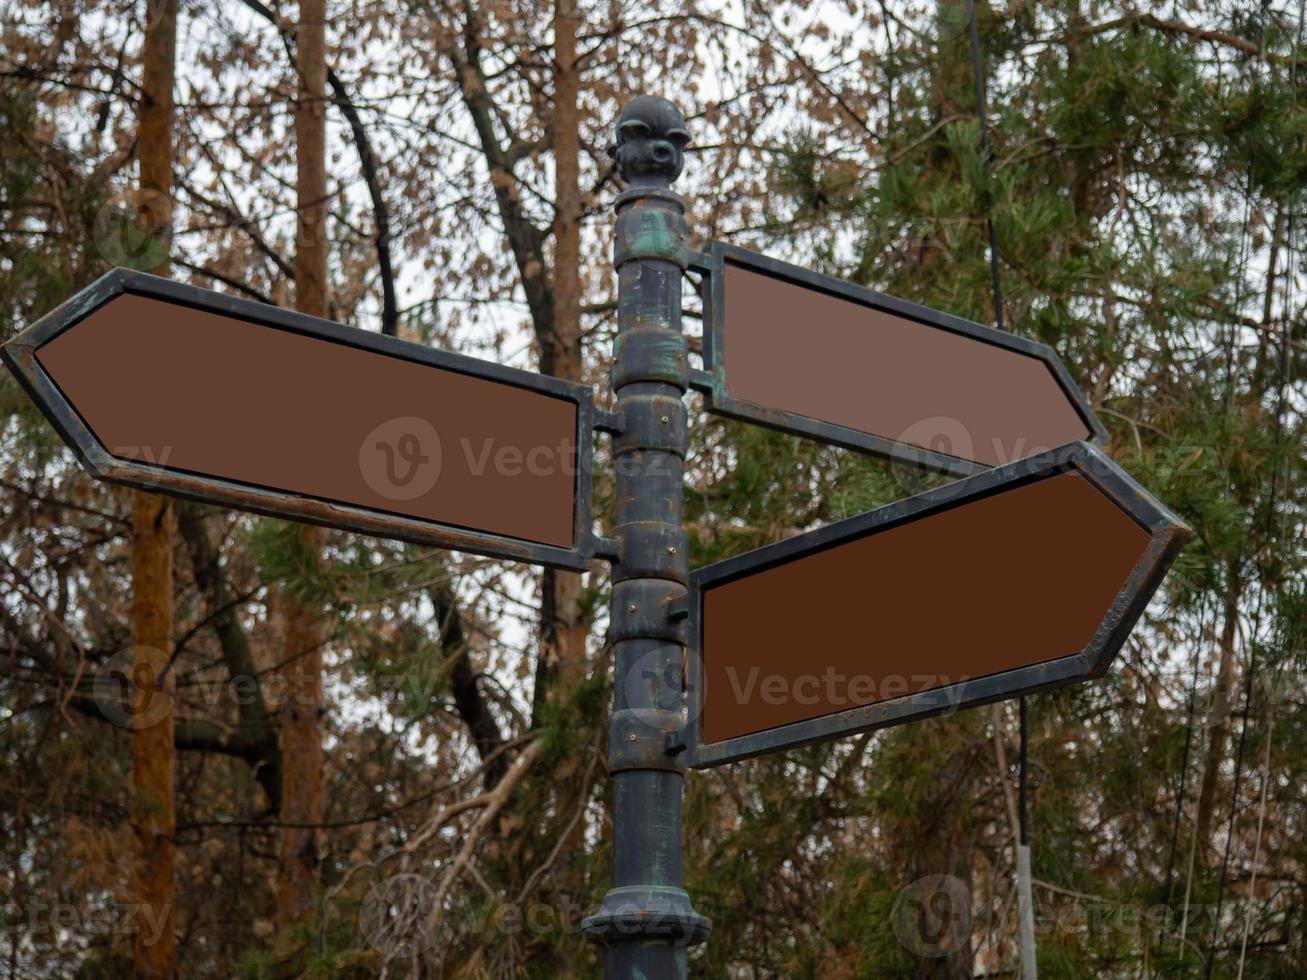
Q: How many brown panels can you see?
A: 3